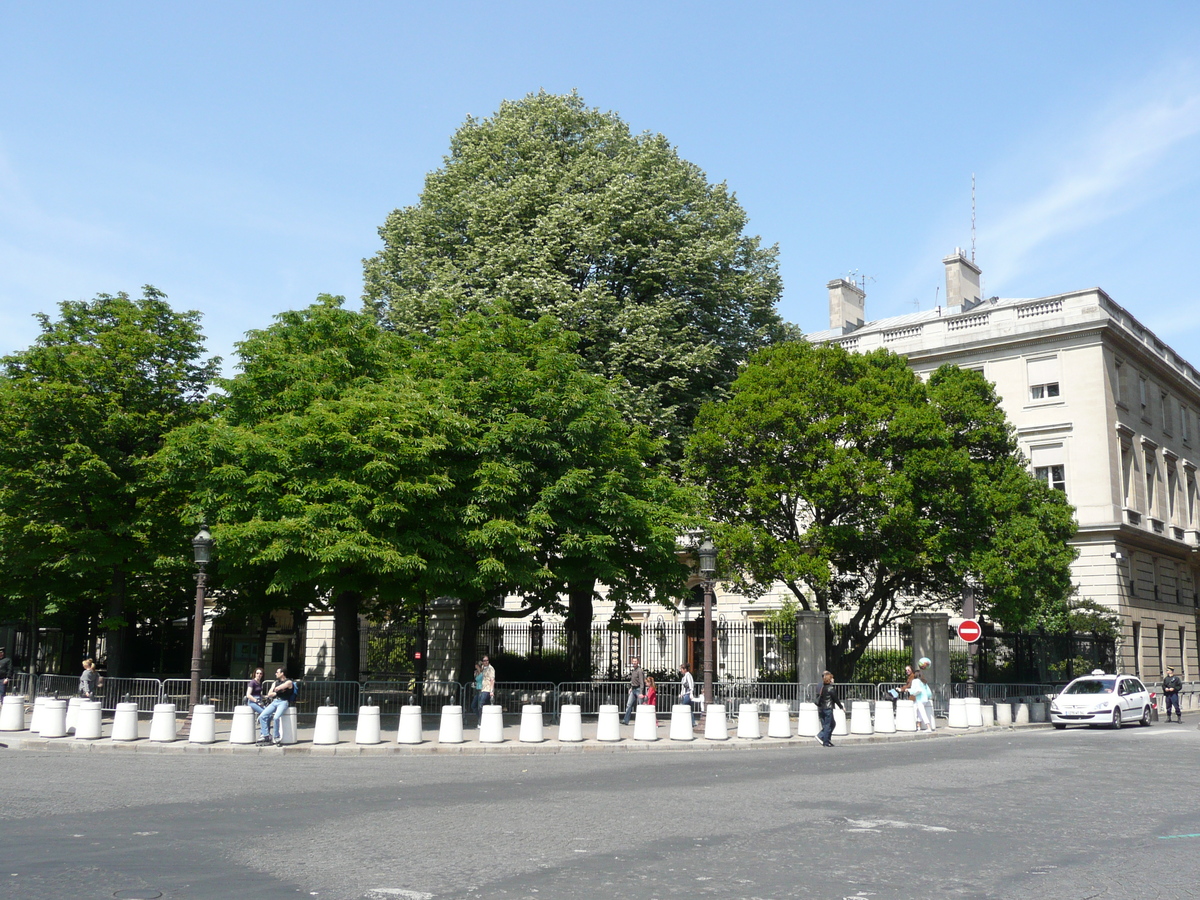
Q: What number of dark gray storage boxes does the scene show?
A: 0